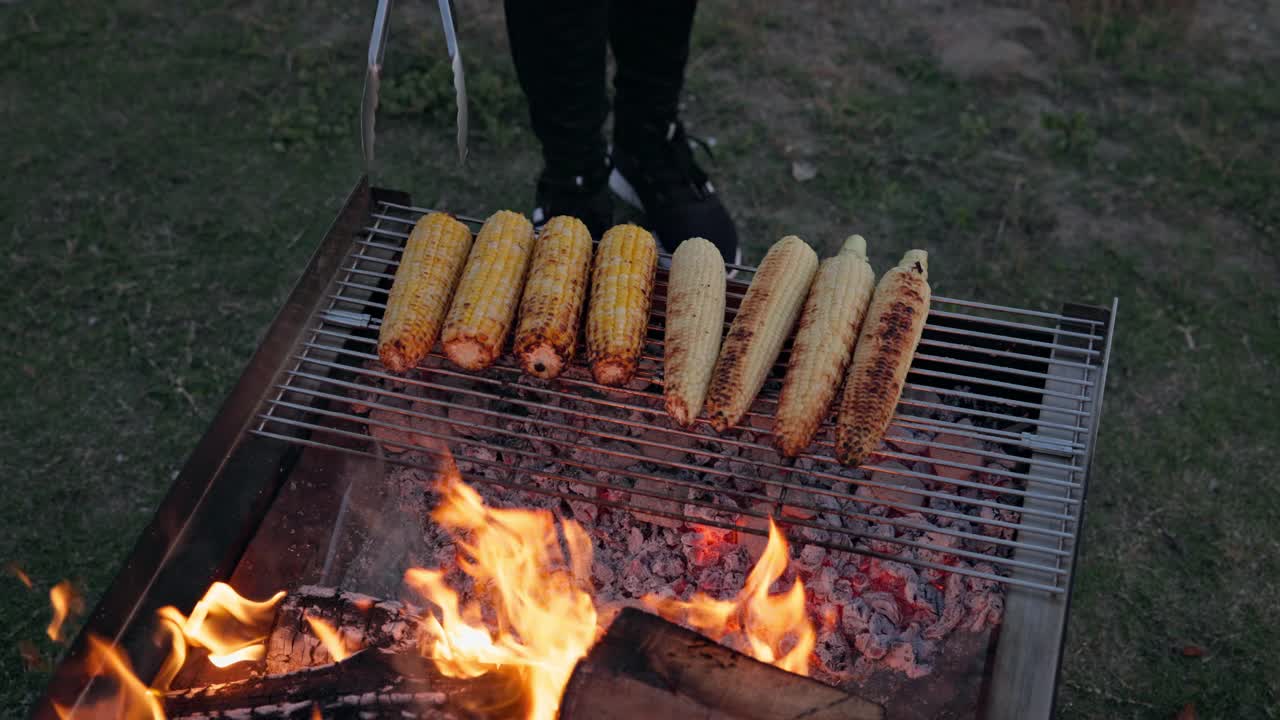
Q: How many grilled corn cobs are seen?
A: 8